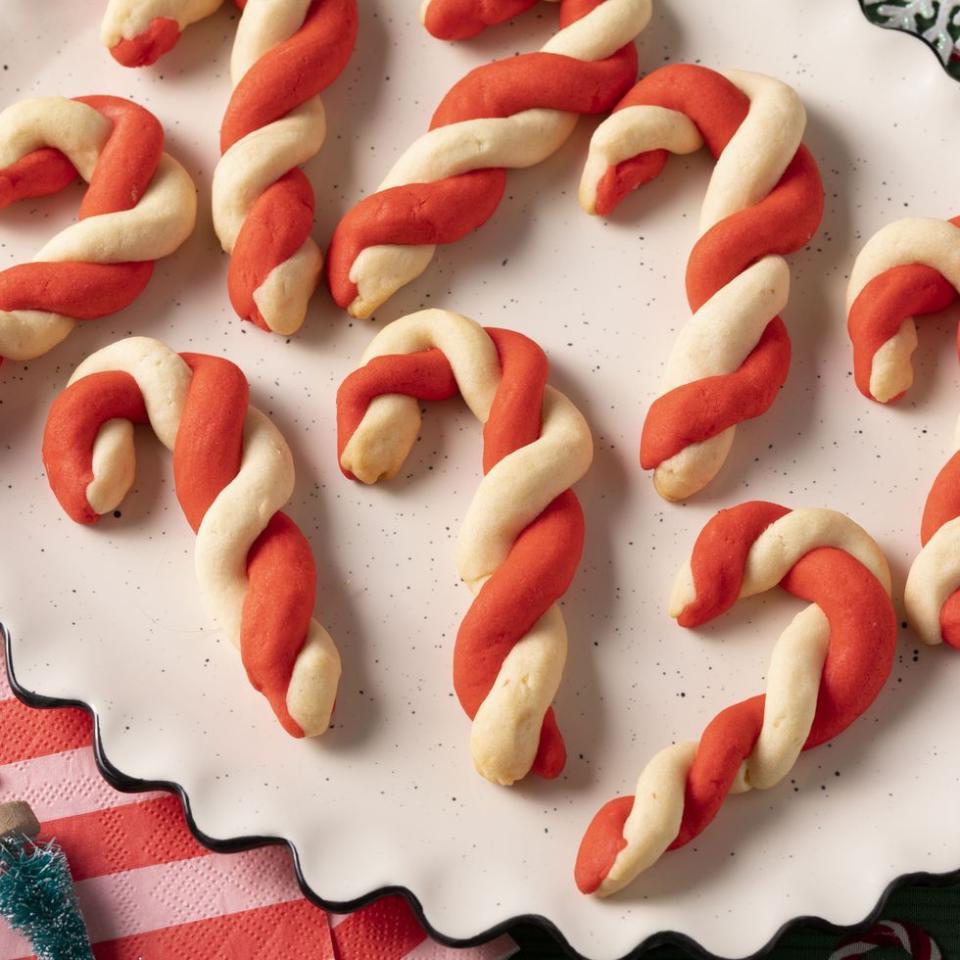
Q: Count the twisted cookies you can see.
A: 8